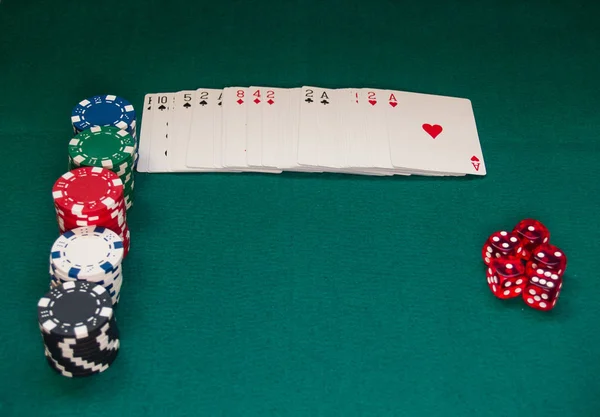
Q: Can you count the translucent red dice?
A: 5